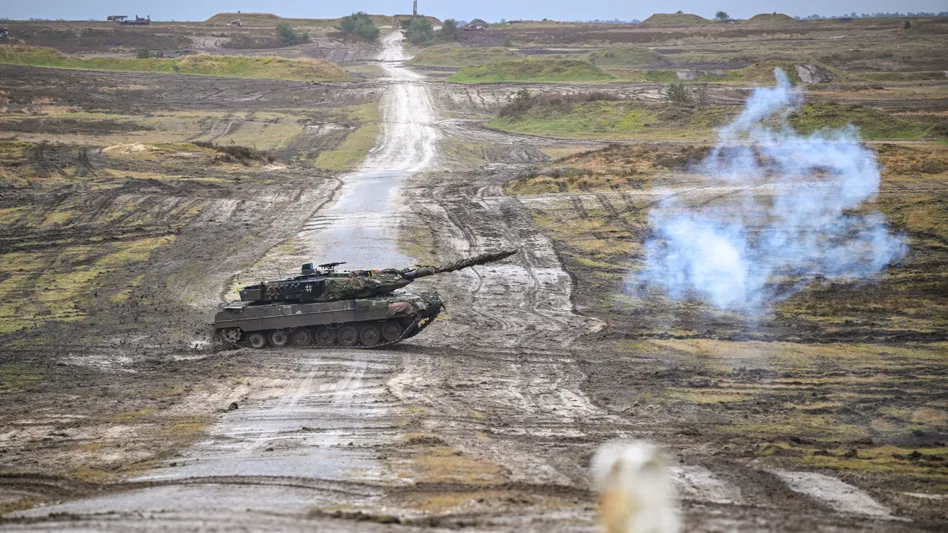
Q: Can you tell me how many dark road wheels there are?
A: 7